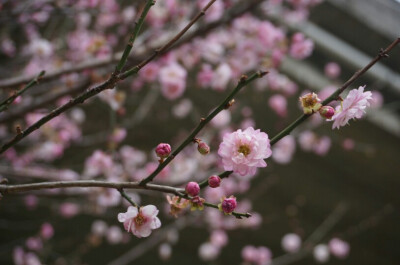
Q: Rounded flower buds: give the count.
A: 6